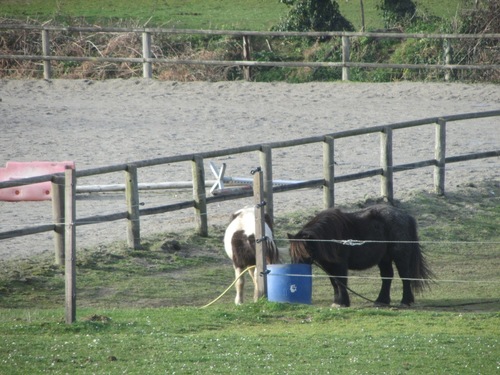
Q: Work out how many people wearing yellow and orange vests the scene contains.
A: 0